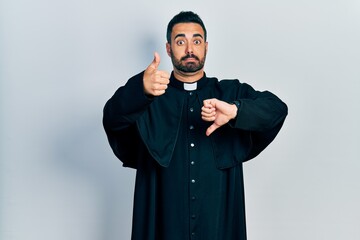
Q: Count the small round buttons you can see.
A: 9